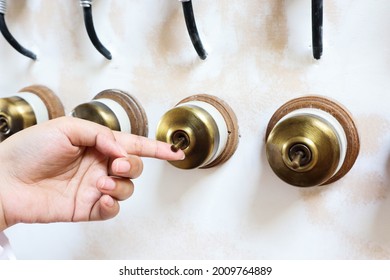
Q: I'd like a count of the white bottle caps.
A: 0